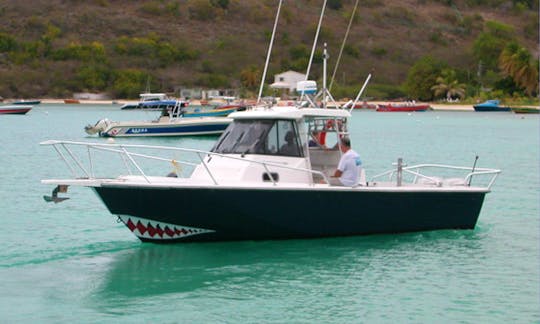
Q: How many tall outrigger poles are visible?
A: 3